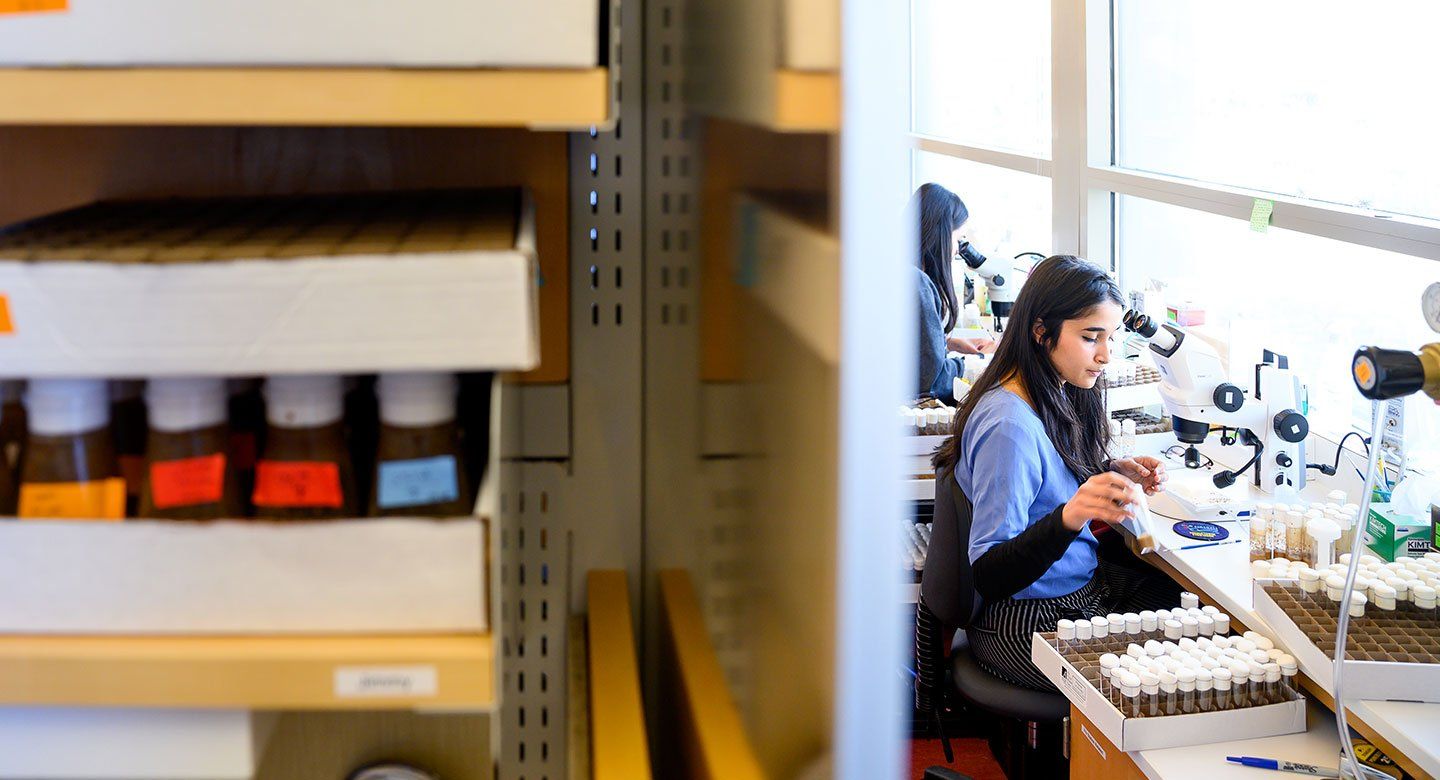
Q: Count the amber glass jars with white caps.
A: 4